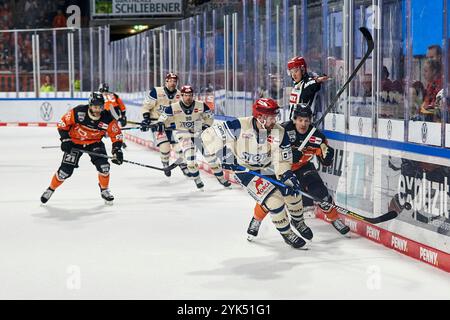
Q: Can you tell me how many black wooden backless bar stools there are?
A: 0